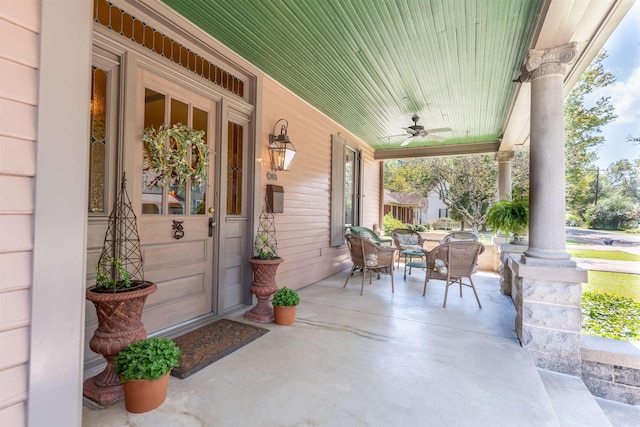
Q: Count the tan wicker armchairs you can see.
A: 4